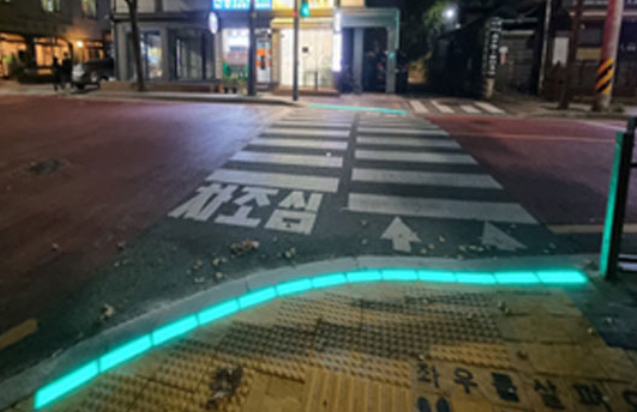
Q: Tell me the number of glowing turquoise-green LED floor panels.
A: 13